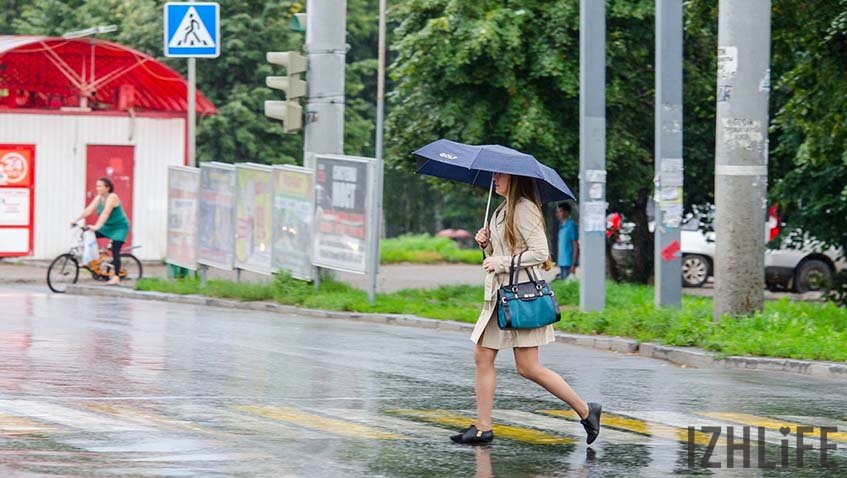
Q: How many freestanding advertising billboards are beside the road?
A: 5